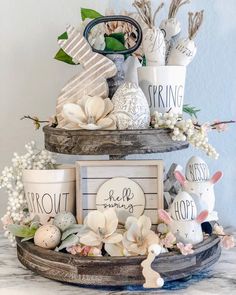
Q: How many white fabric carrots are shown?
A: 3